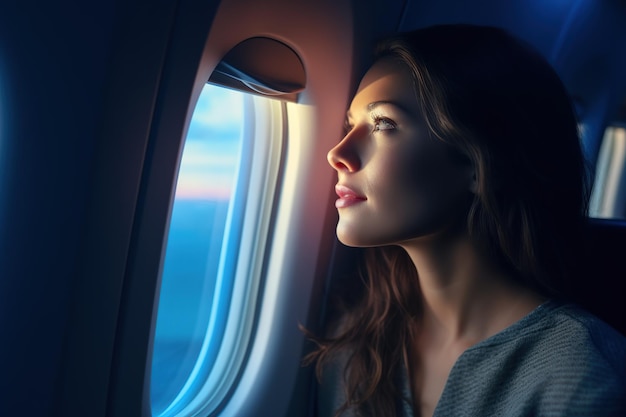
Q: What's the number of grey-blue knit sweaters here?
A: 1